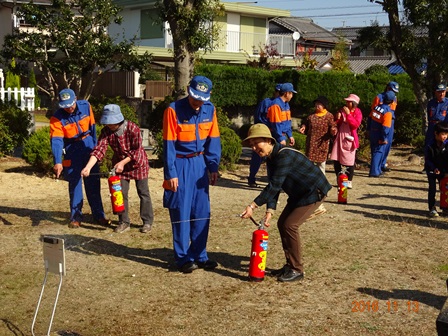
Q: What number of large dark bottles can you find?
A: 0